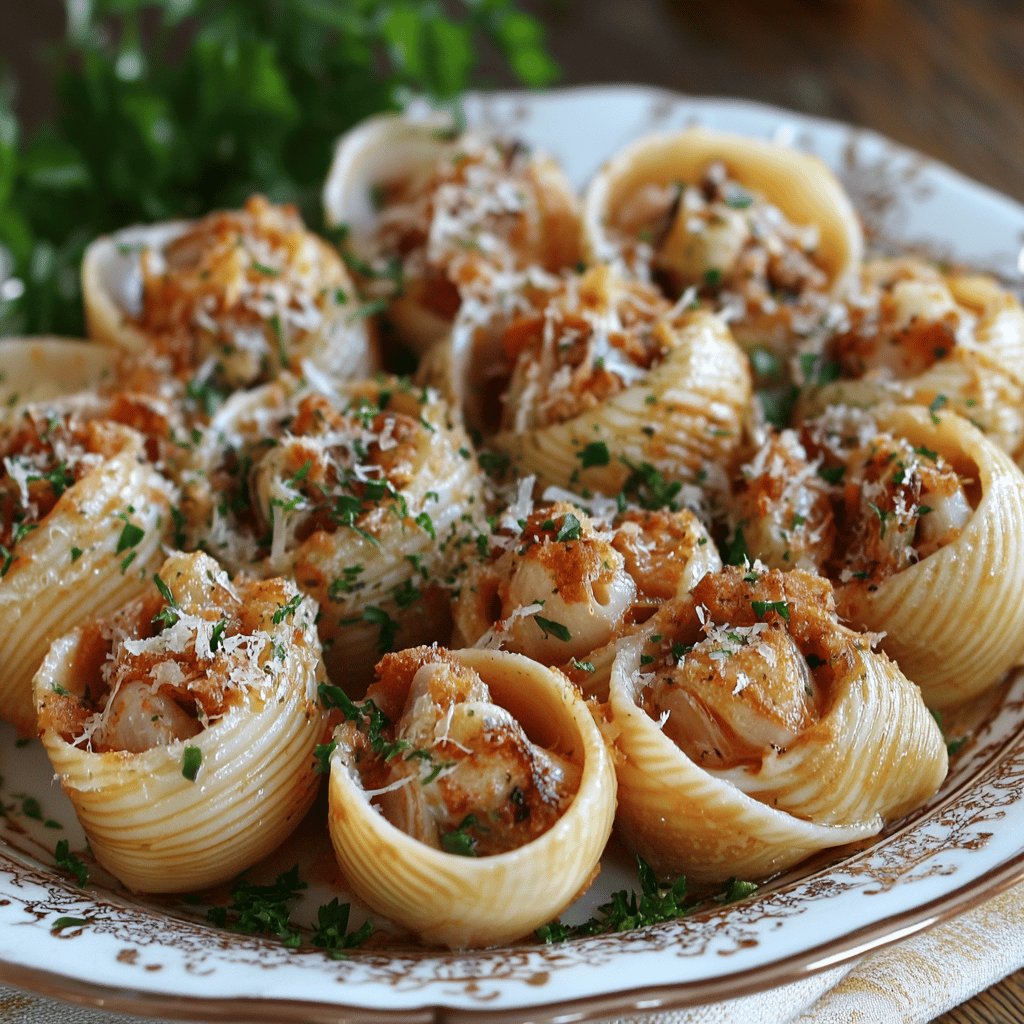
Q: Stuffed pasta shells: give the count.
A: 13